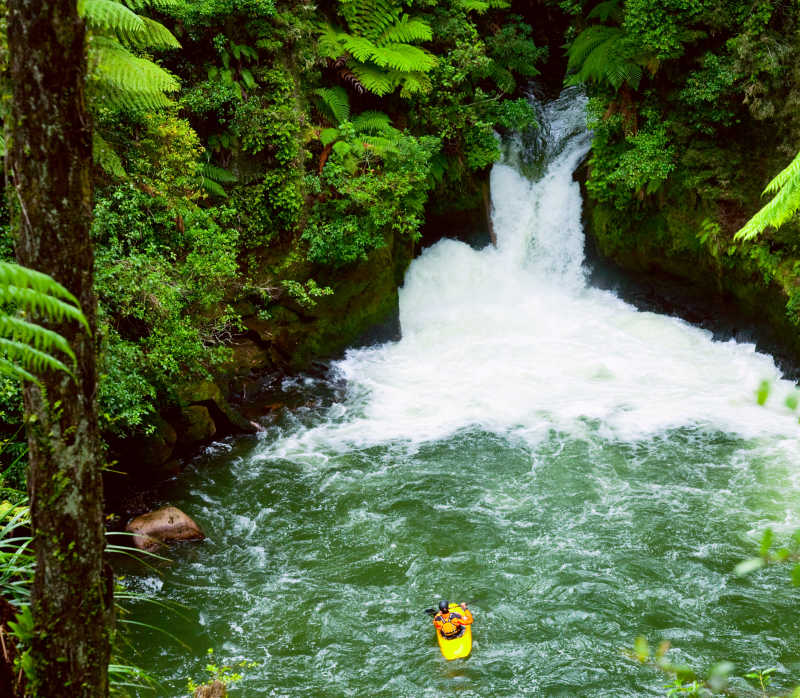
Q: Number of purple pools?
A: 0